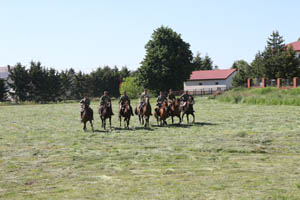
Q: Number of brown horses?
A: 7